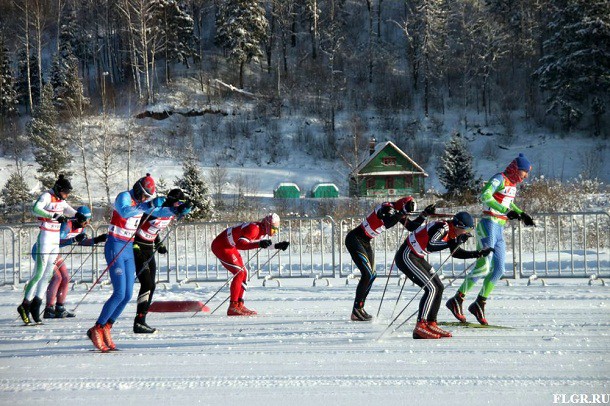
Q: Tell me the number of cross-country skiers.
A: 8